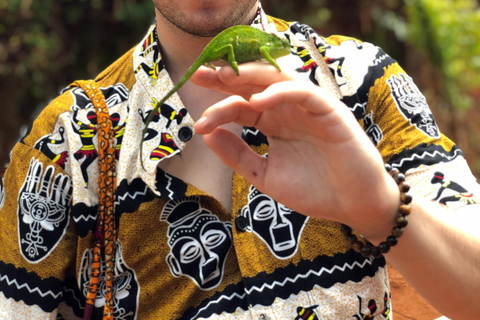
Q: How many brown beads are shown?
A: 15